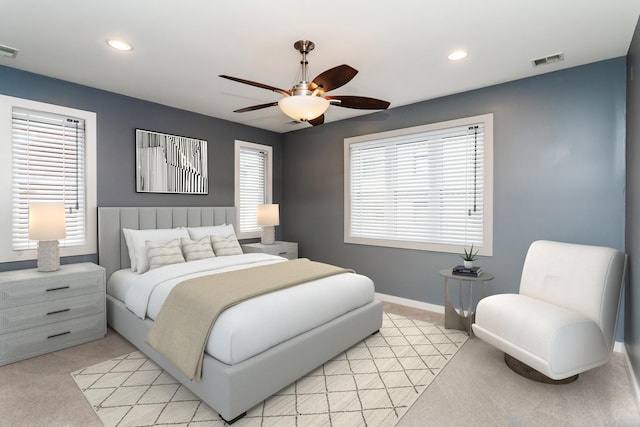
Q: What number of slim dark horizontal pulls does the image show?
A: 4